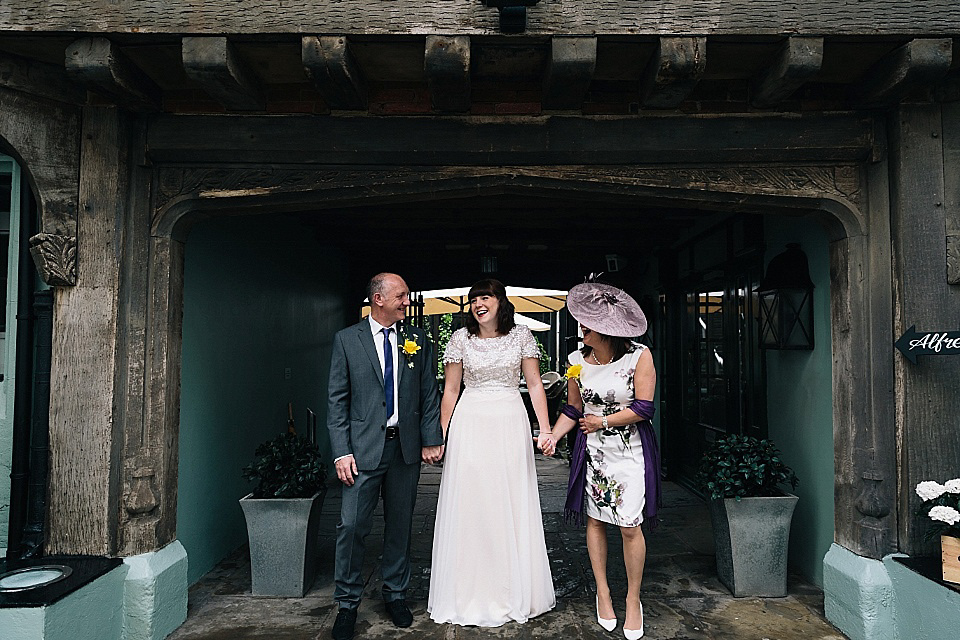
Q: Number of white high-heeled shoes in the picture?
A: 2